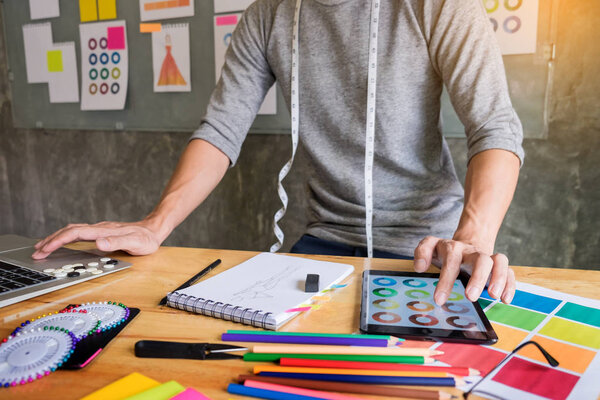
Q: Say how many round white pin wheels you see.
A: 3